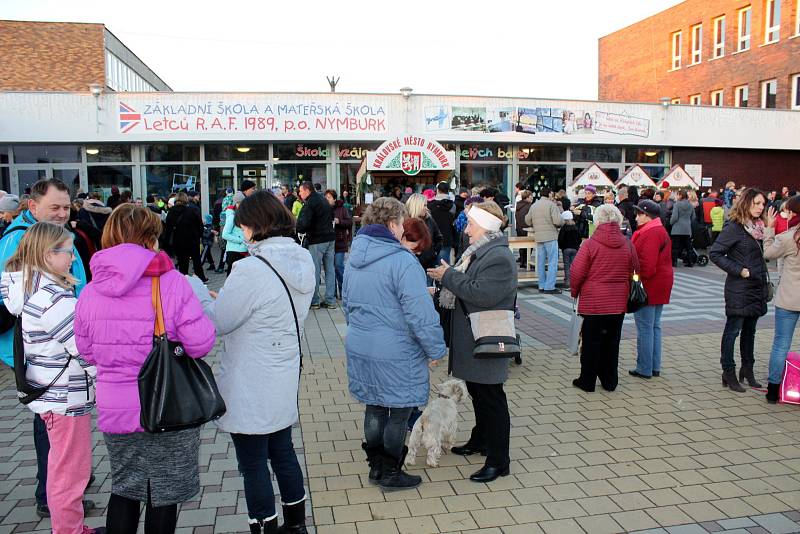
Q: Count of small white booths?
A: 3